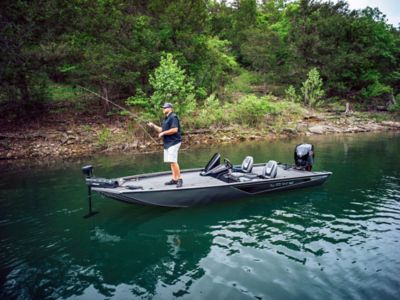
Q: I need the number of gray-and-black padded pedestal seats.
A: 2